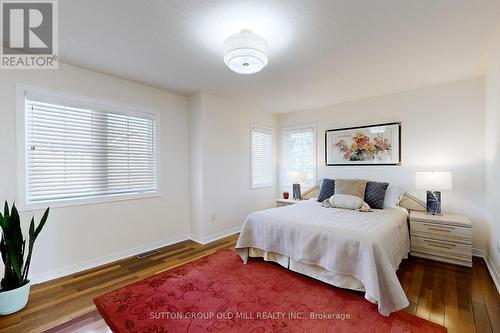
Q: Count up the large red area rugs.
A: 1